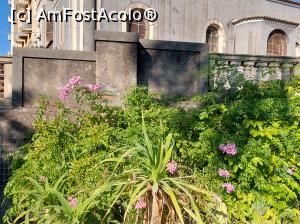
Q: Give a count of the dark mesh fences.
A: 1